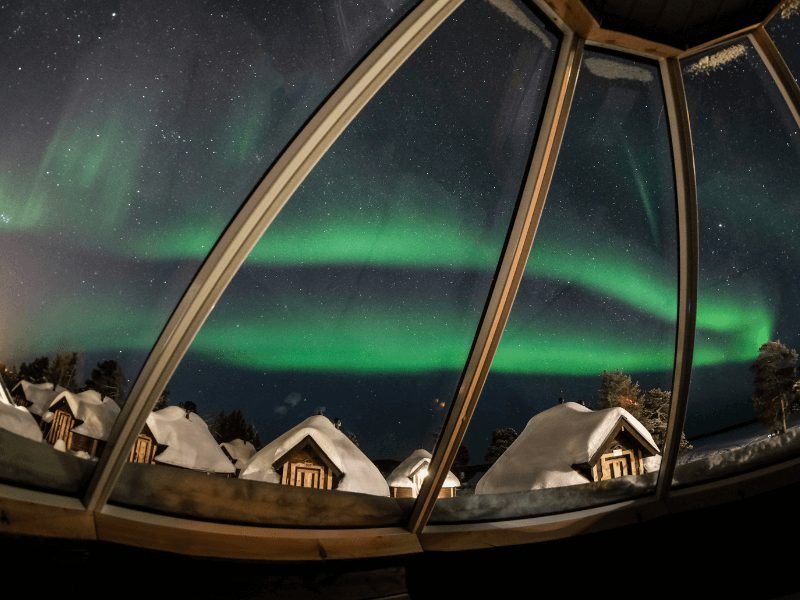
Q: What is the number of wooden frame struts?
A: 4